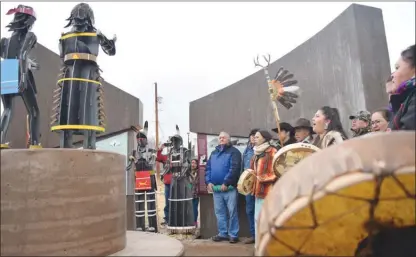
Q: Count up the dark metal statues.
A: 4